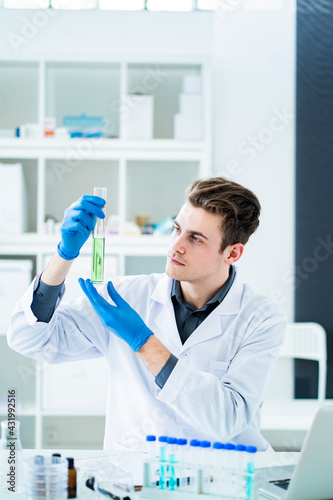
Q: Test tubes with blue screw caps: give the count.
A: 10